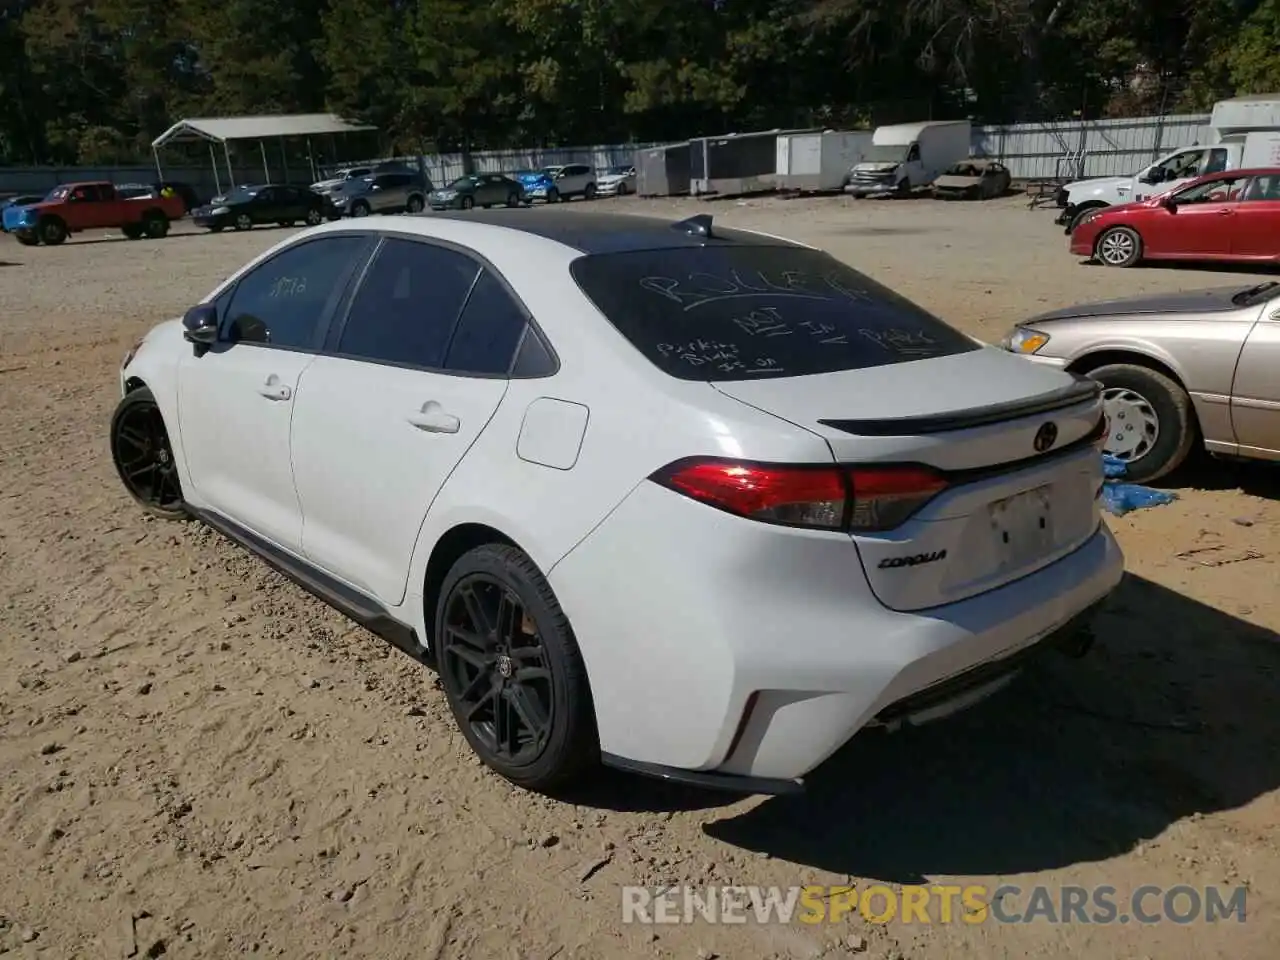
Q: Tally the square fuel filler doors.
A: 1